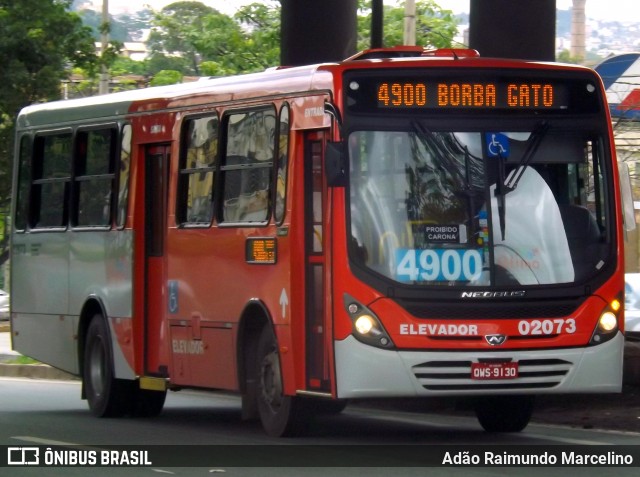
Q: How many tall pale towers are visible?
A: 1